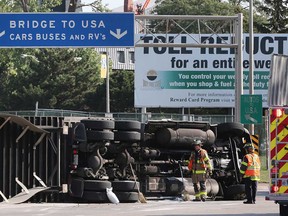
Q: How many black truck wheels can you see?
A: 10